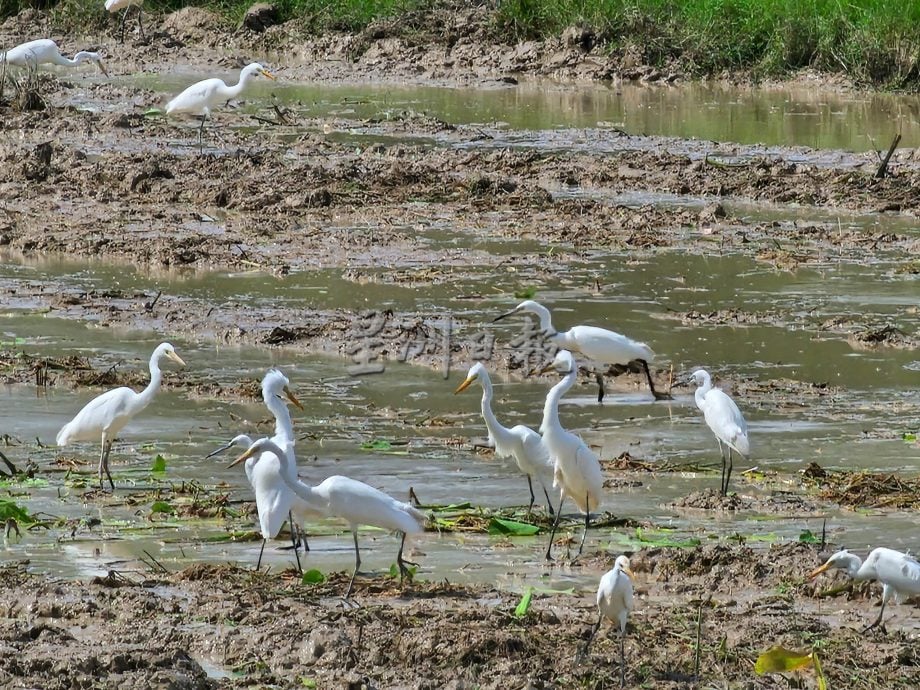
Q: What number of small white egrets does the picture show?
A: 13